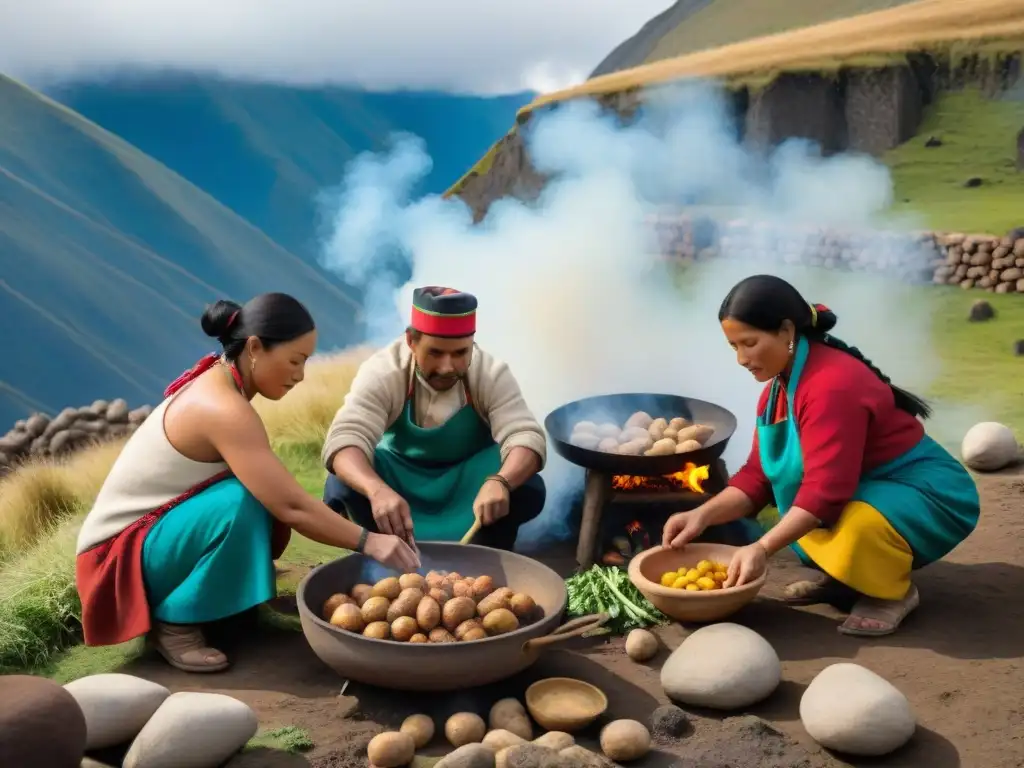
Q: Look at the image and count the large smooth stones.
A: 6